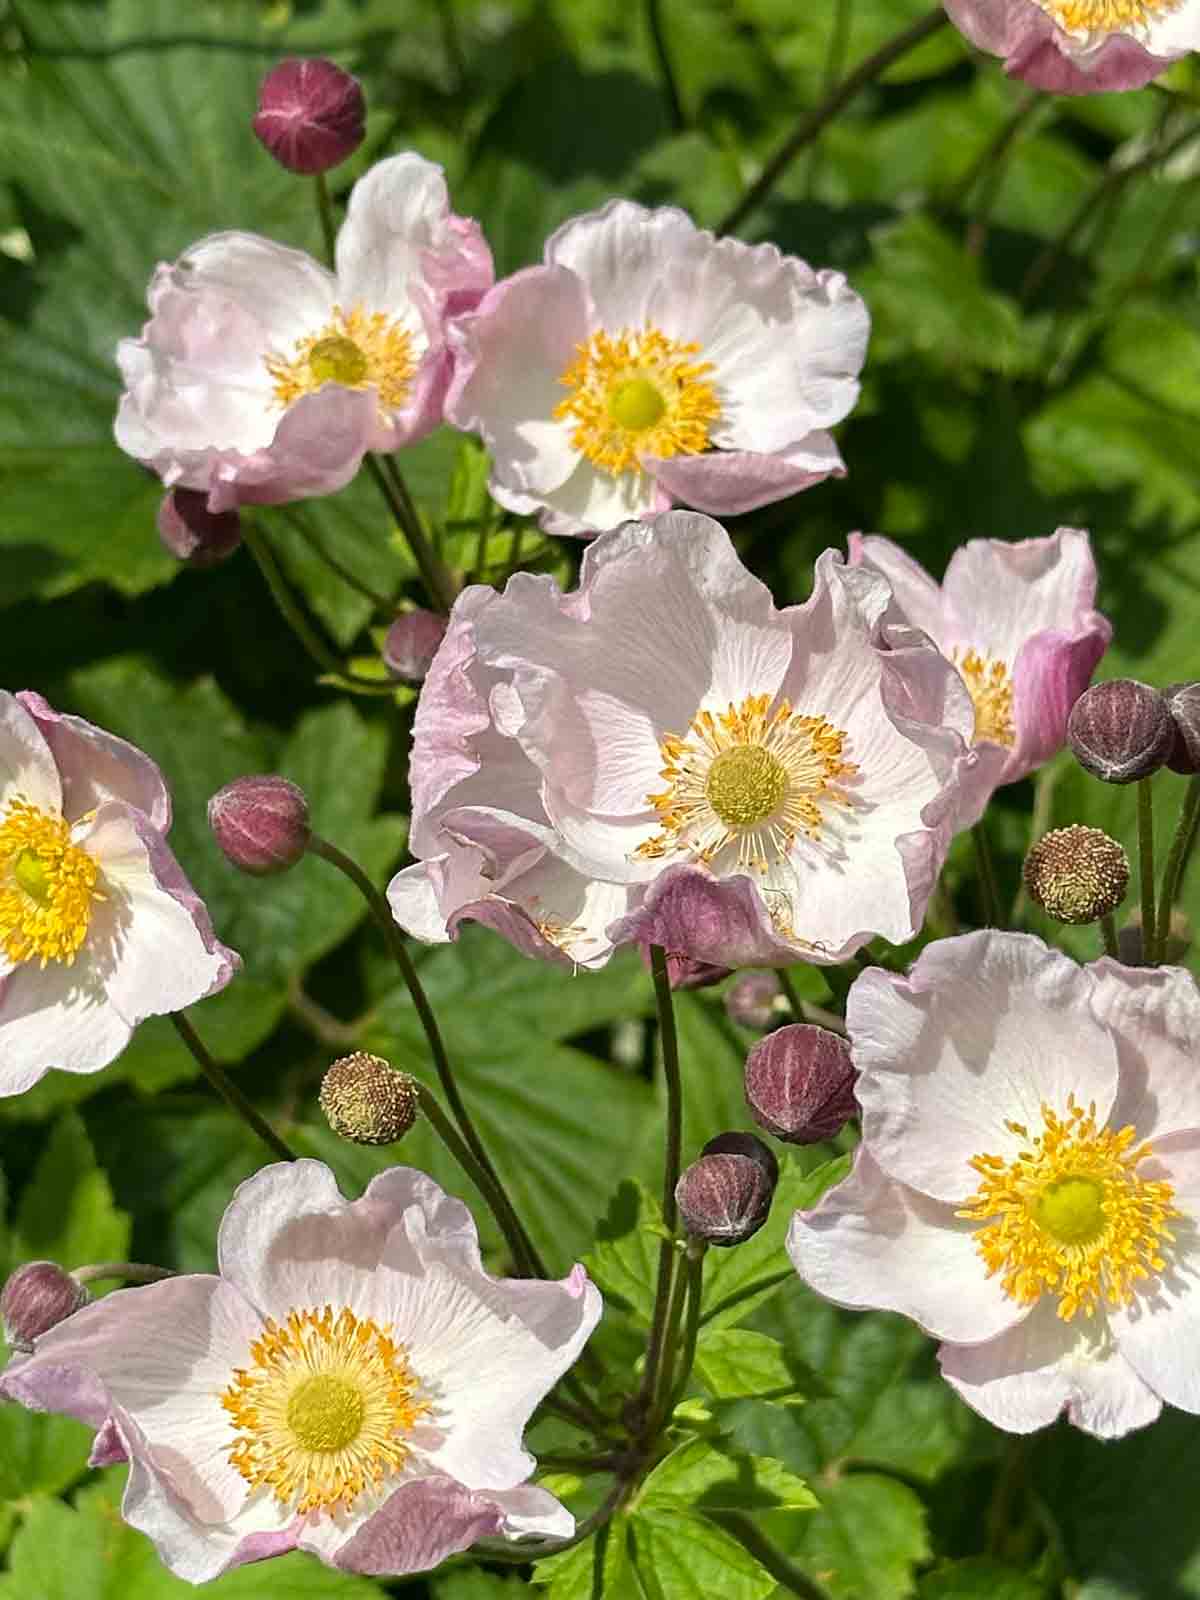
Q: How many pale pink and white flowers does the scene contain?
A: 8